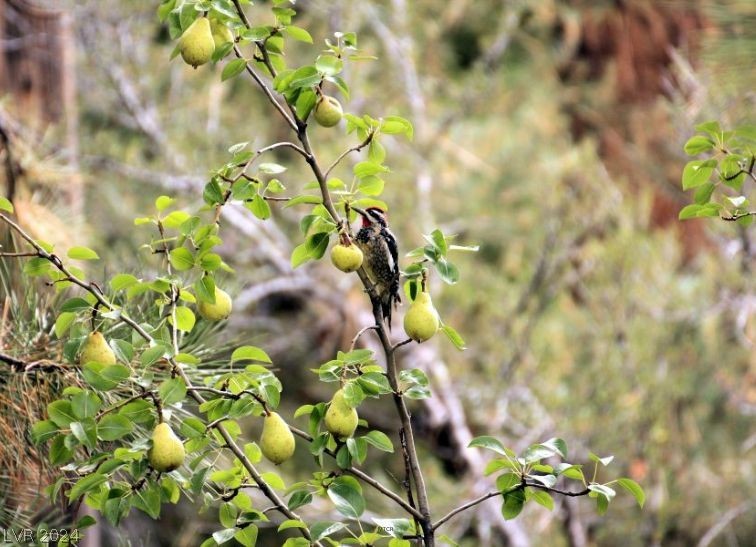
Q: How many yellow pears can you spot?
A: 10